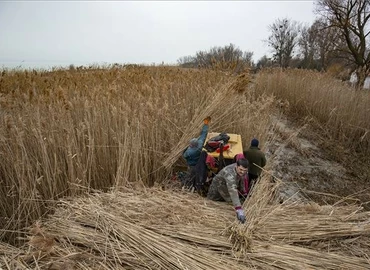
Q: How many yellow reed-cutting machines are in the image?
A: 1